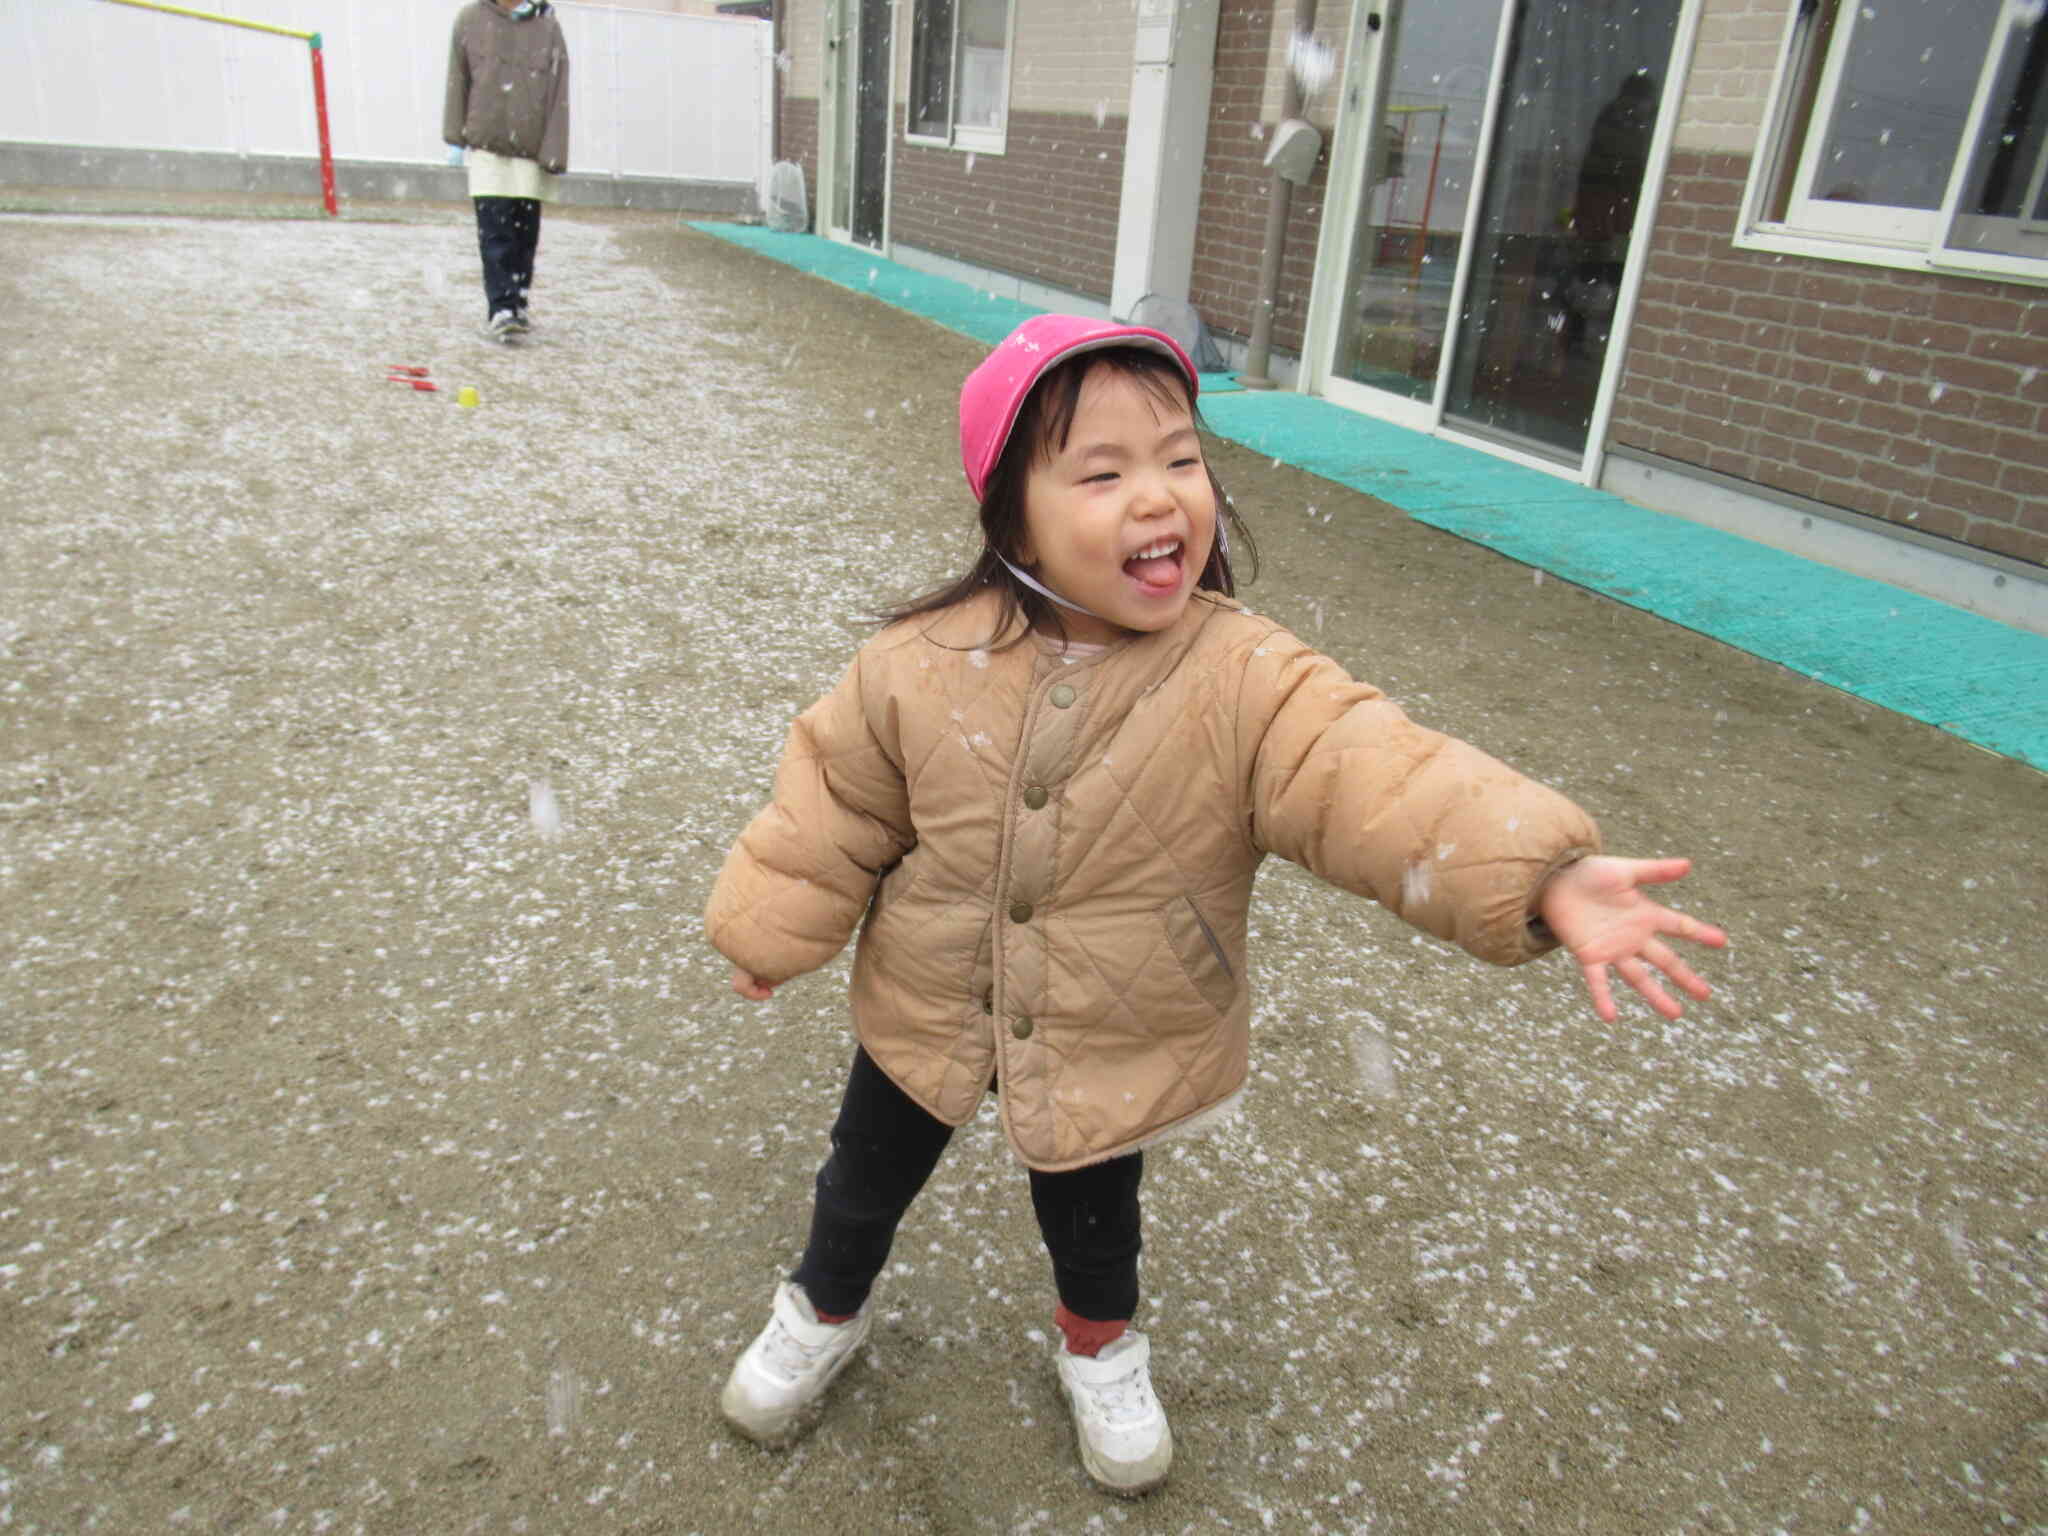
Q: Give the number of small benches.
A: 0